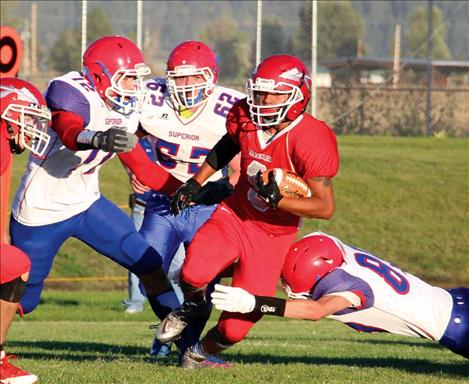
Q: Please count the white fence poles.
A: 4